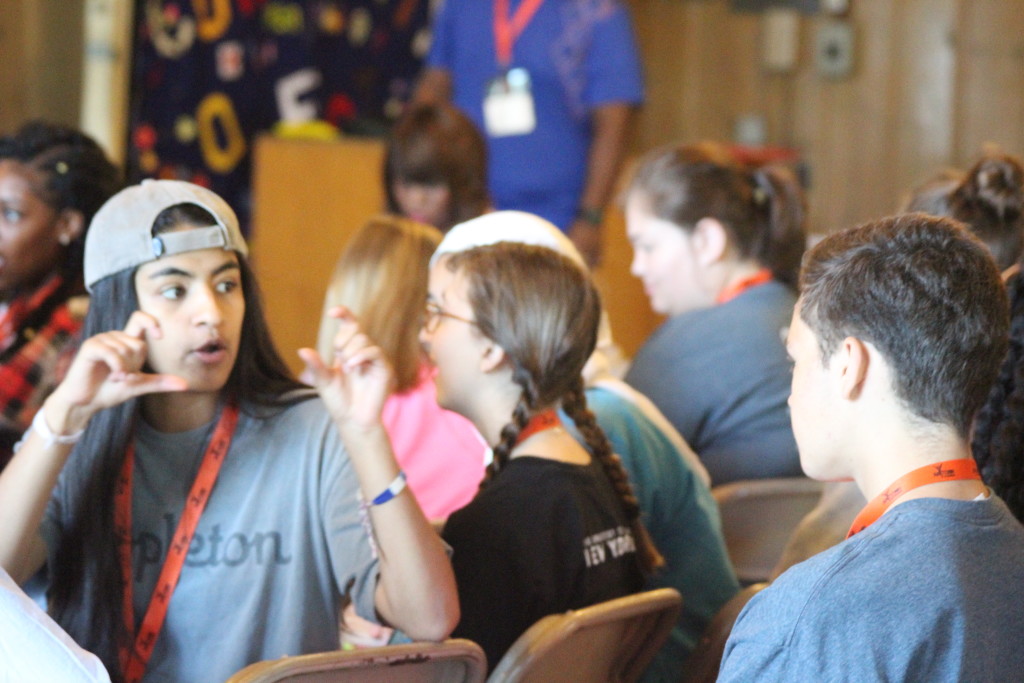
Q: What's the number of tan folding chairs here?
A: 4